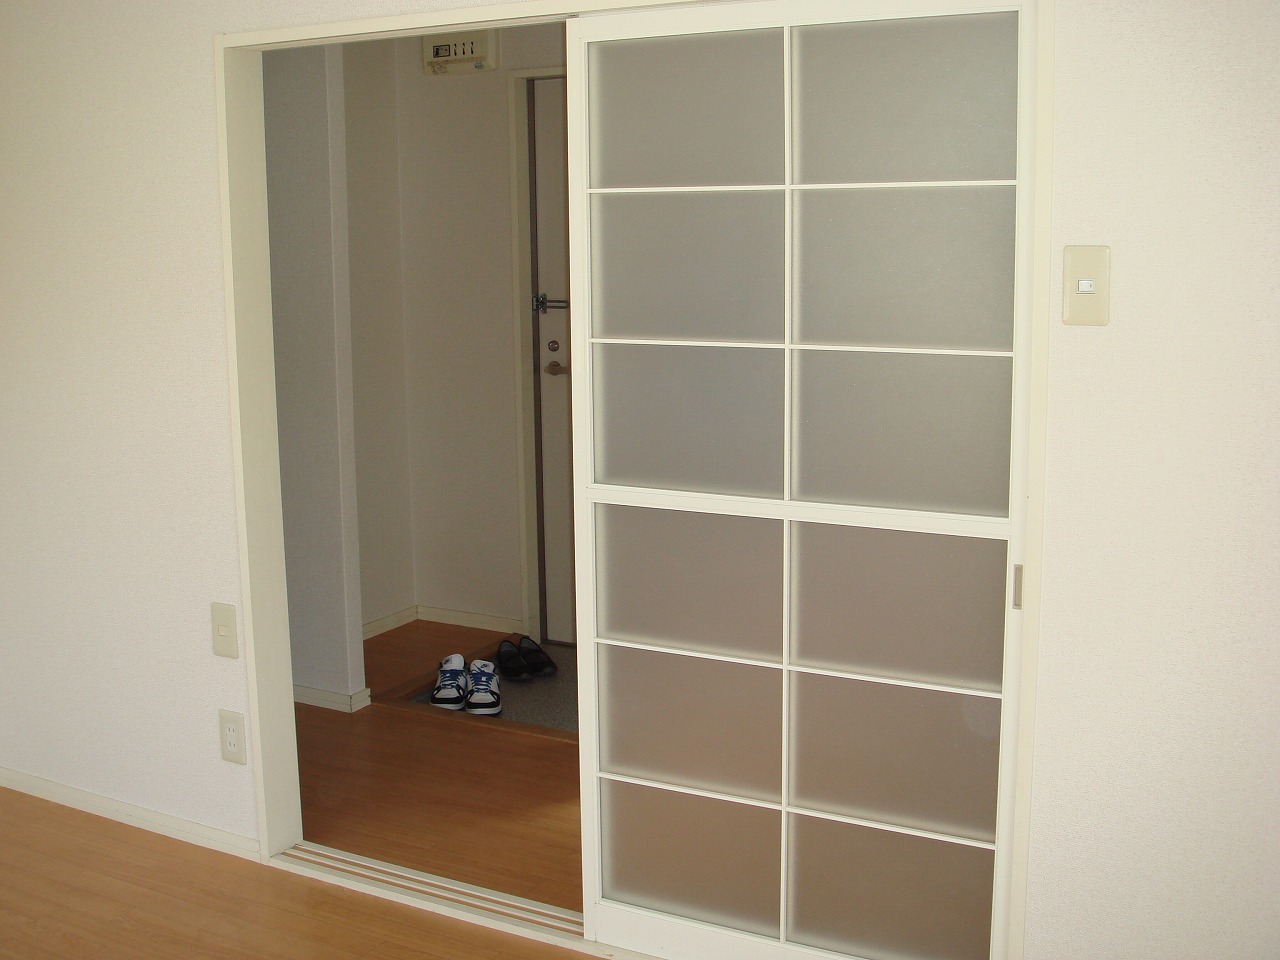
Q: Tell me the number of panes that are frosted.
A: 12